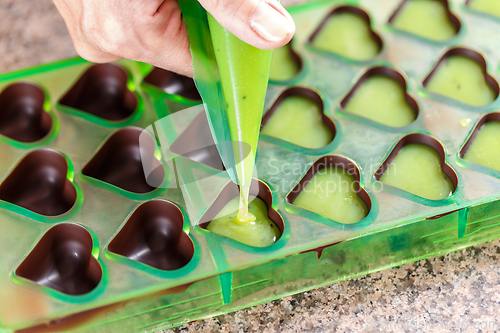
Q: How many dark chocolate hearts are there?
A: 8